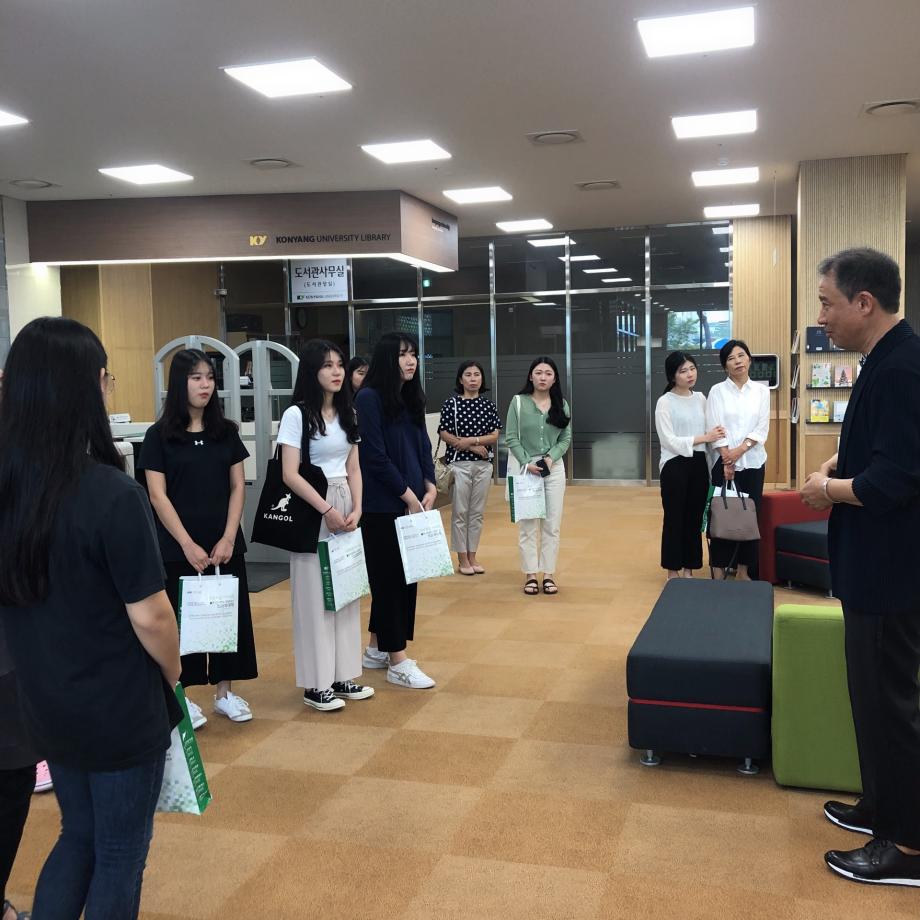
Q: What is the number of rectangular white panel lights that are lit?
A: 10